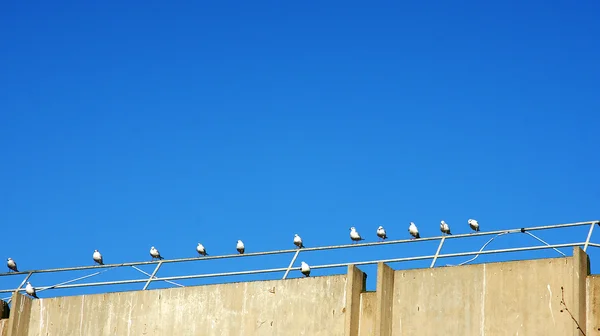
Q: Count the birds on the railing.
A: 11